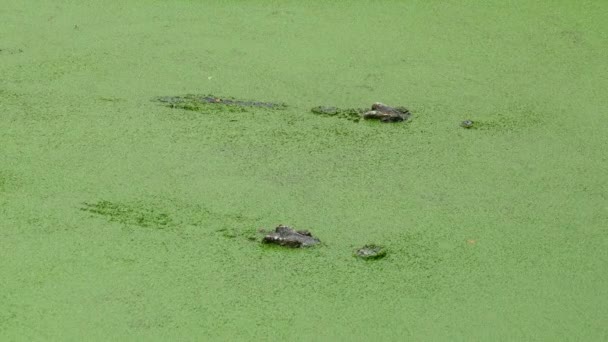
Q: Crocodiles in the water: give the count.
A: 2